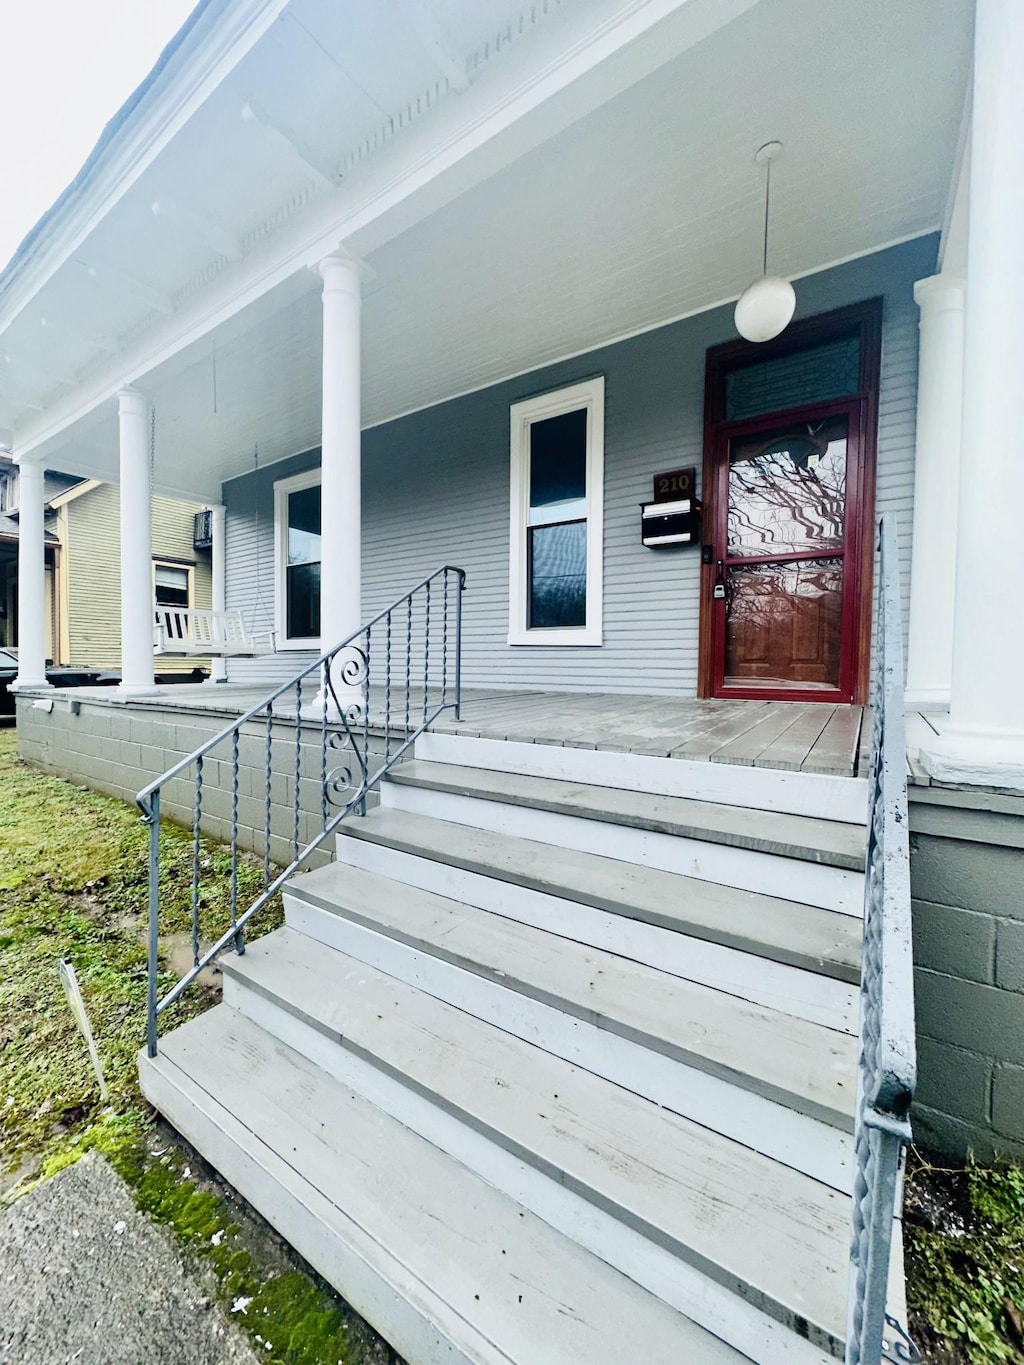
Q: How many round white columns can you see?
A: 6